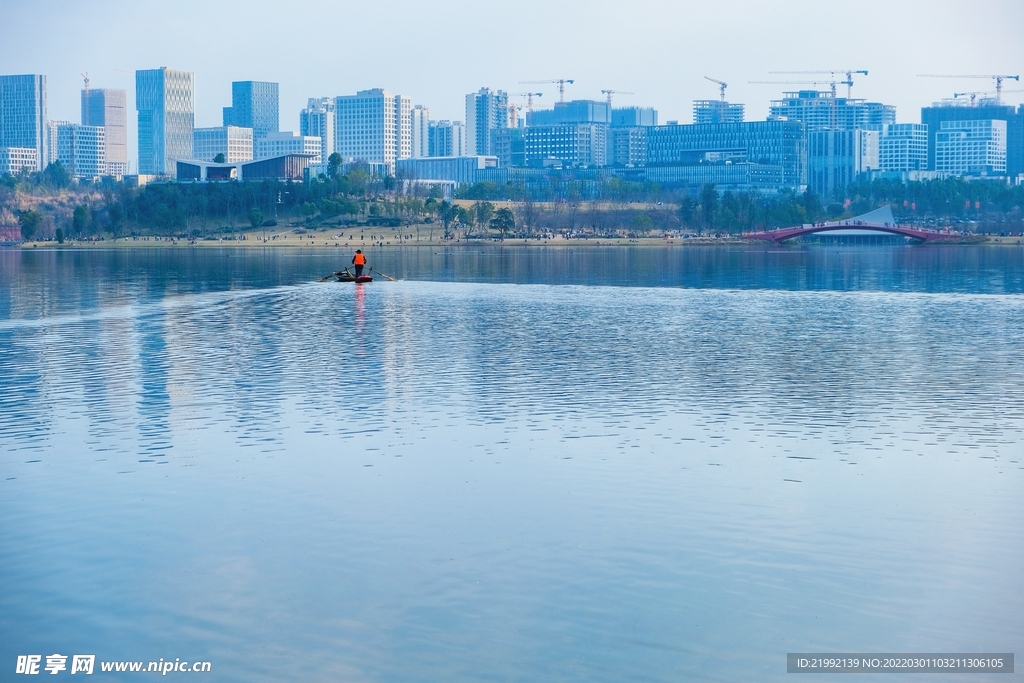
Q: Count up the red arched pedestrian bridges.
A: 1